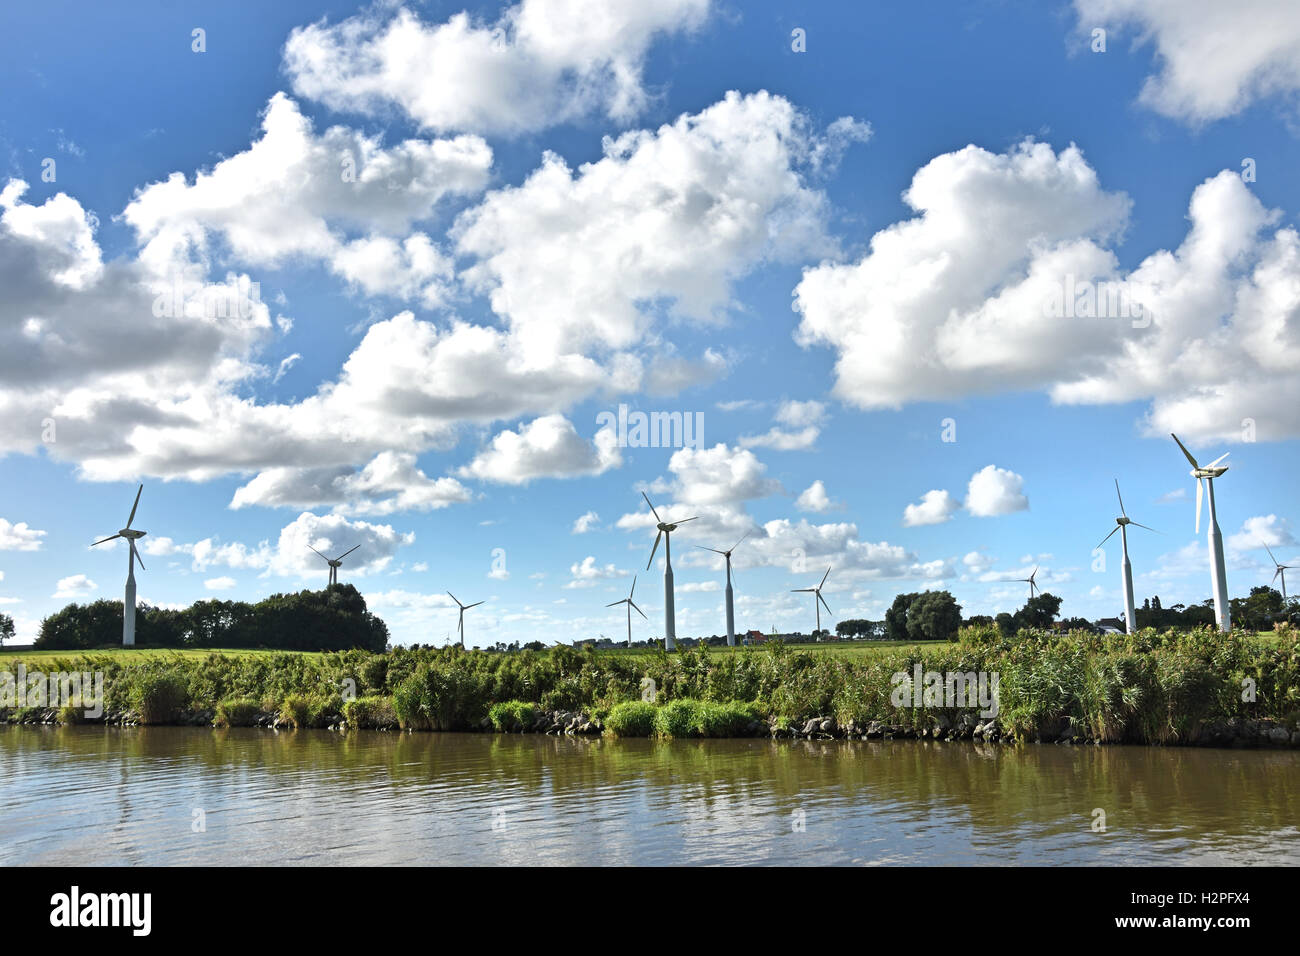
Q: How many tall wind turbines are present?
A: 11